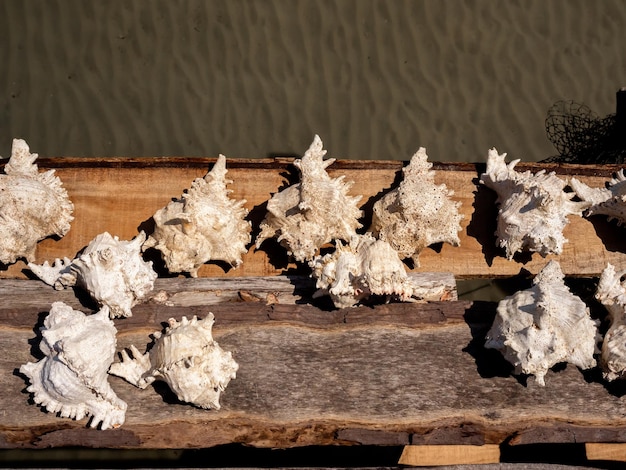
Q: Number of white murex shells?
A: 12